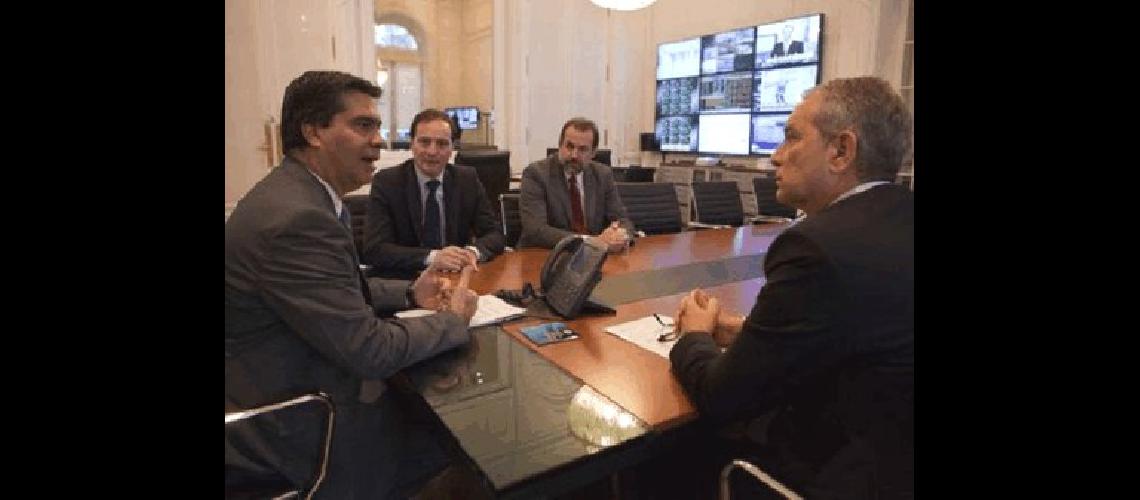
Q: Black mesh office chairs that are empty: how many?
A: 3